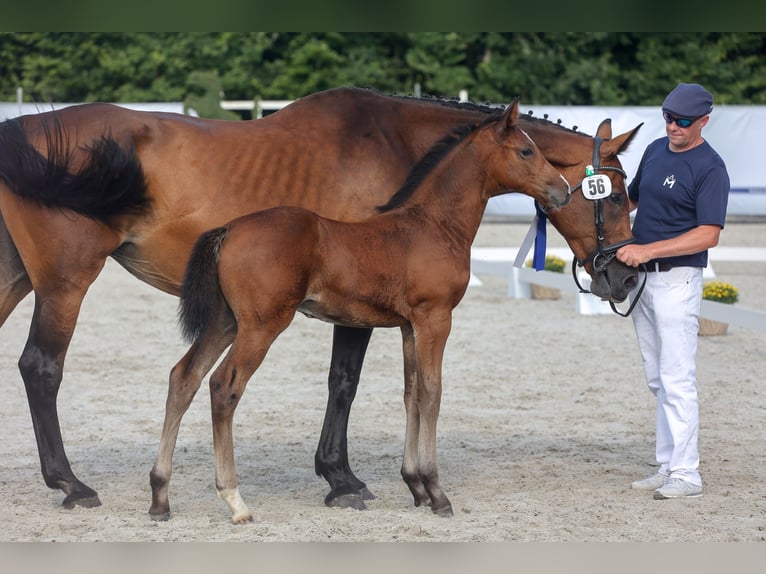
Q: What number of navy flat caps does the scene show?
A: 1